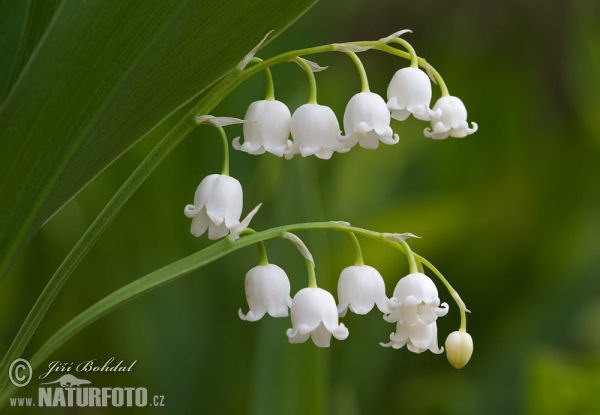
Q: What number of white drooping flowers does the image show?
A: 11